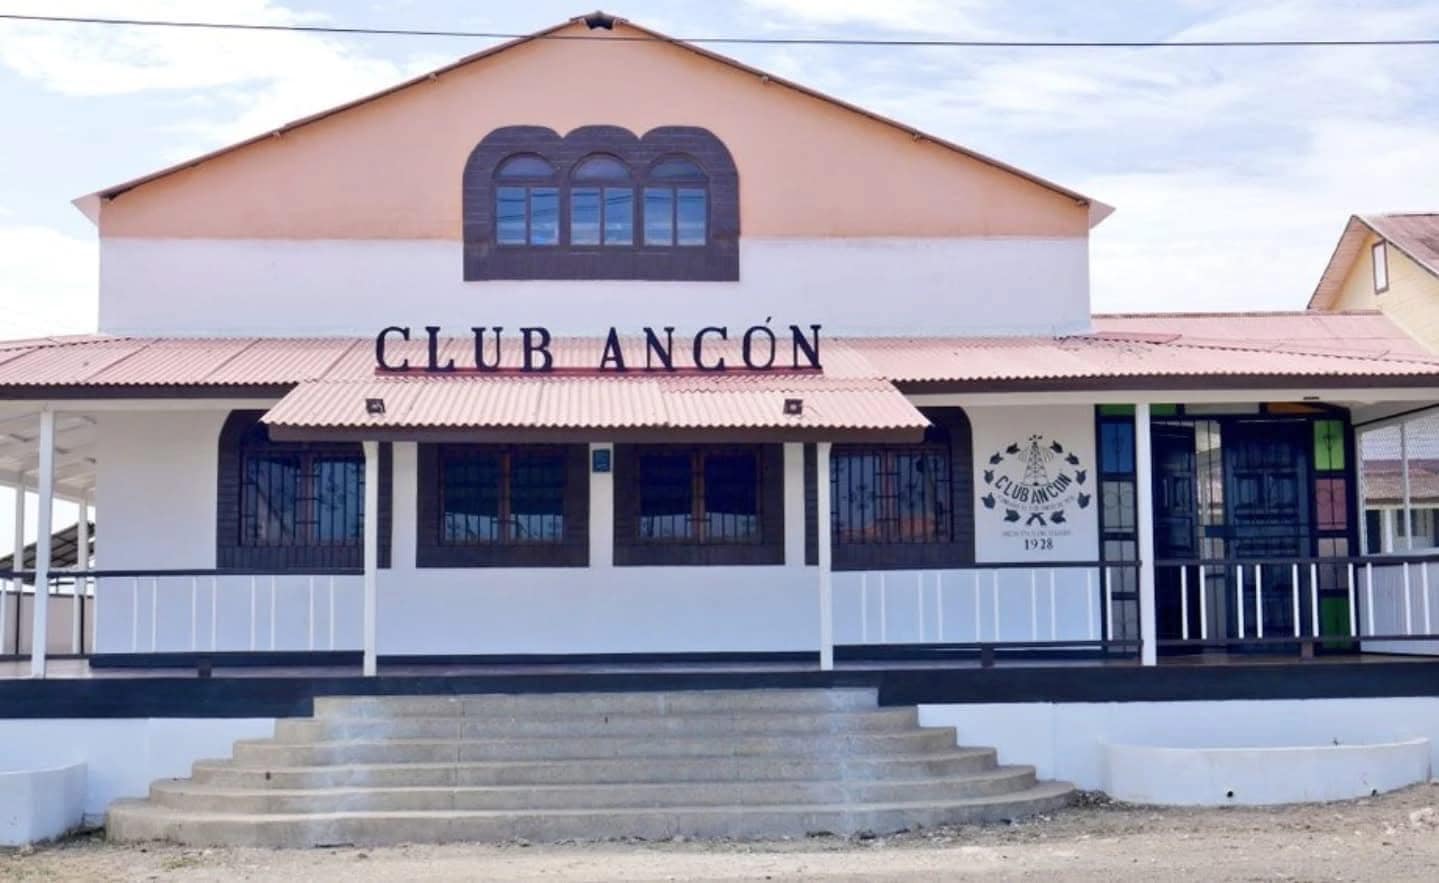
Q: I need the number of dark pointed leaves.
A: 10